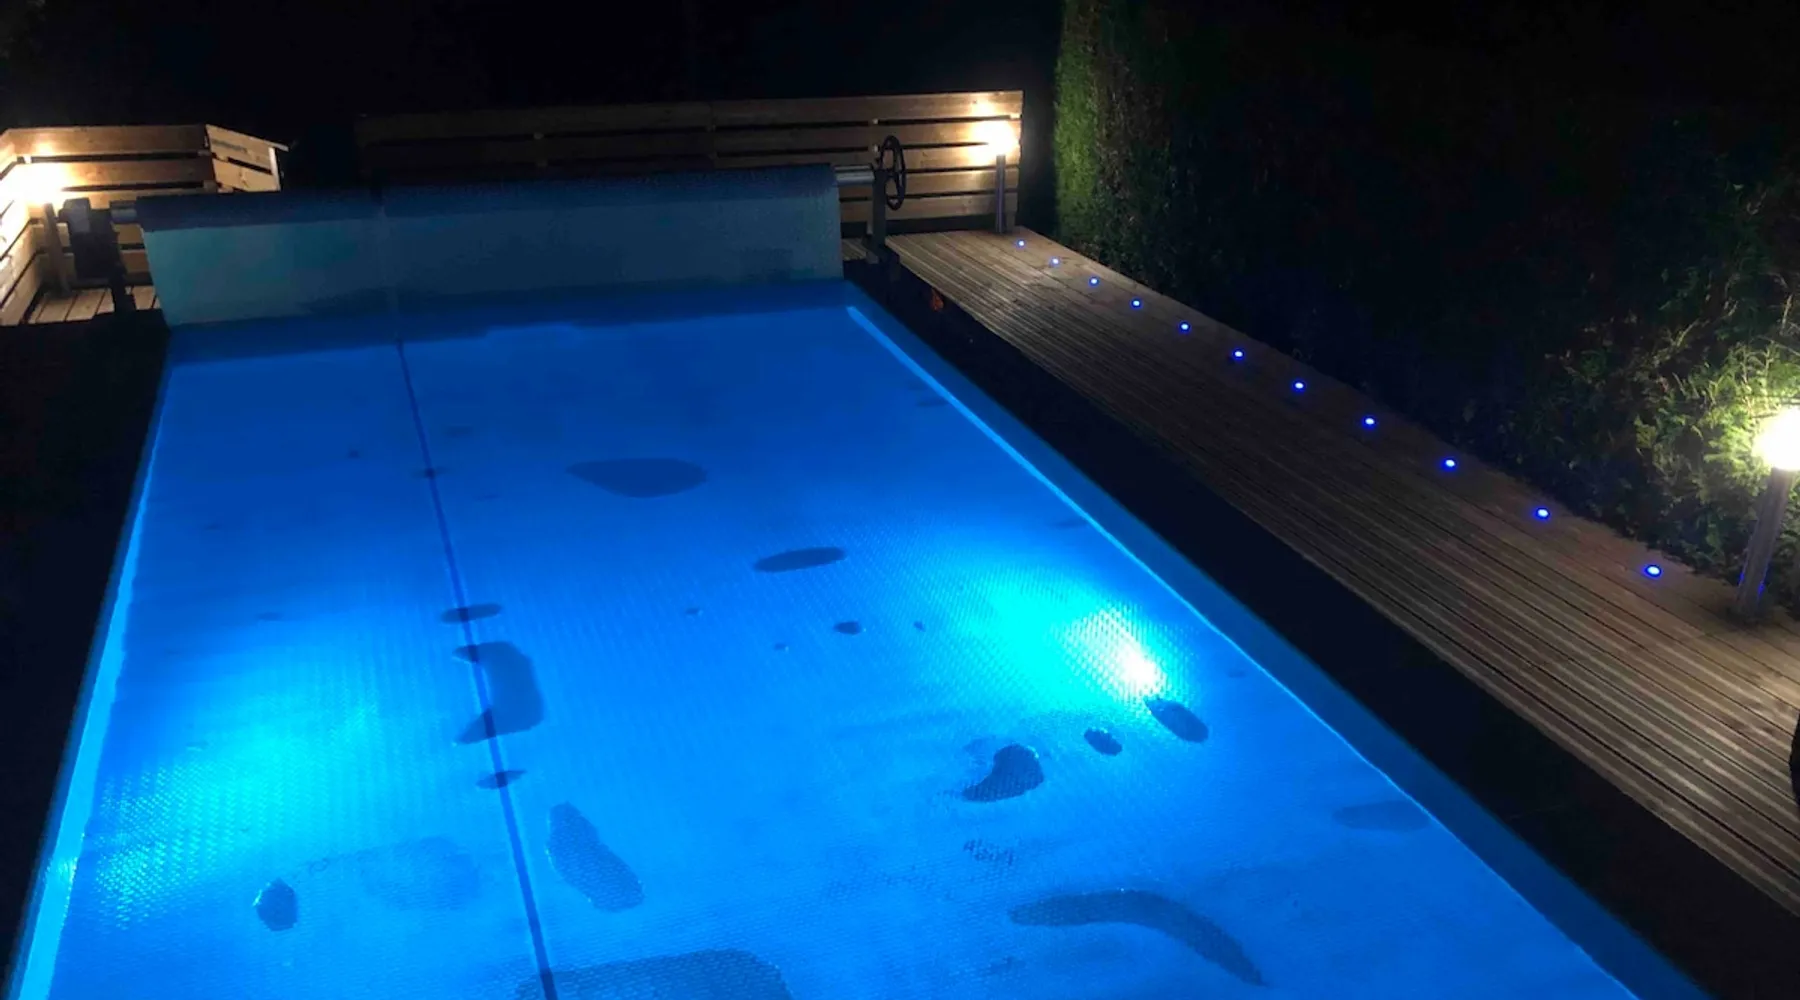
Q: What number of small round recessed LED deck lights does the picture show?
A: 11